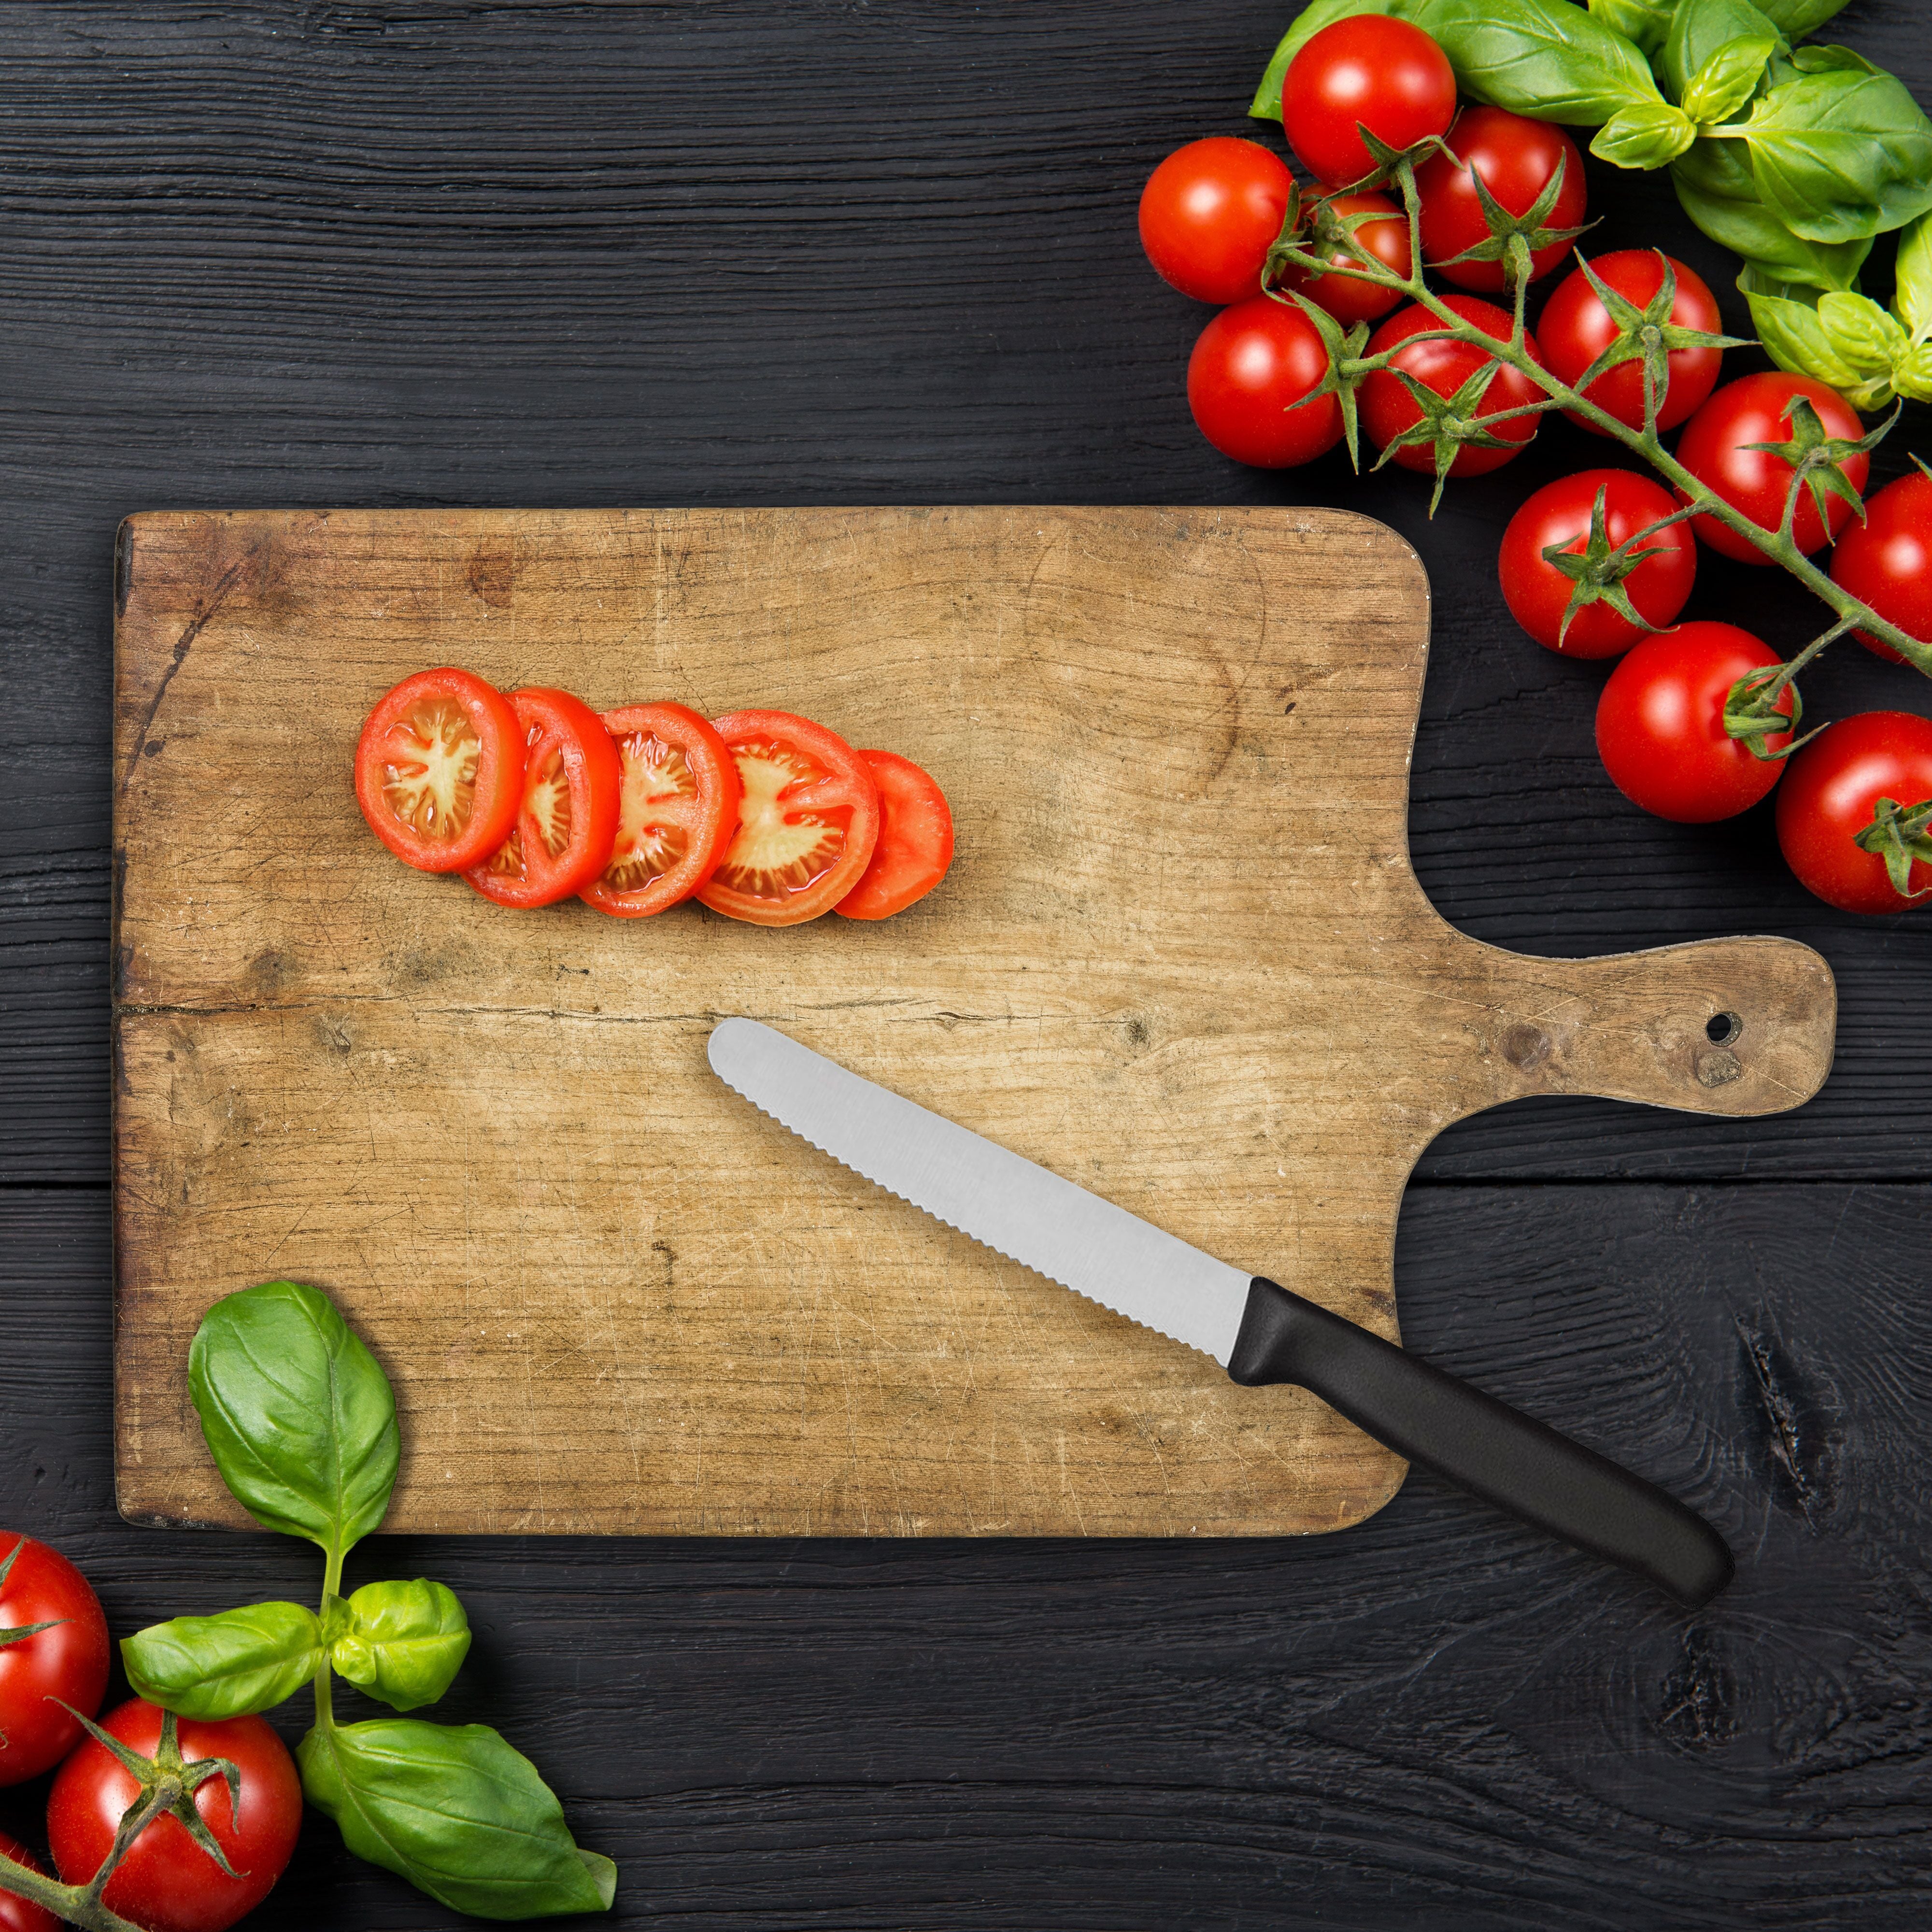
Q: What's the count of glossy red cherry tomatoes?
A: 15